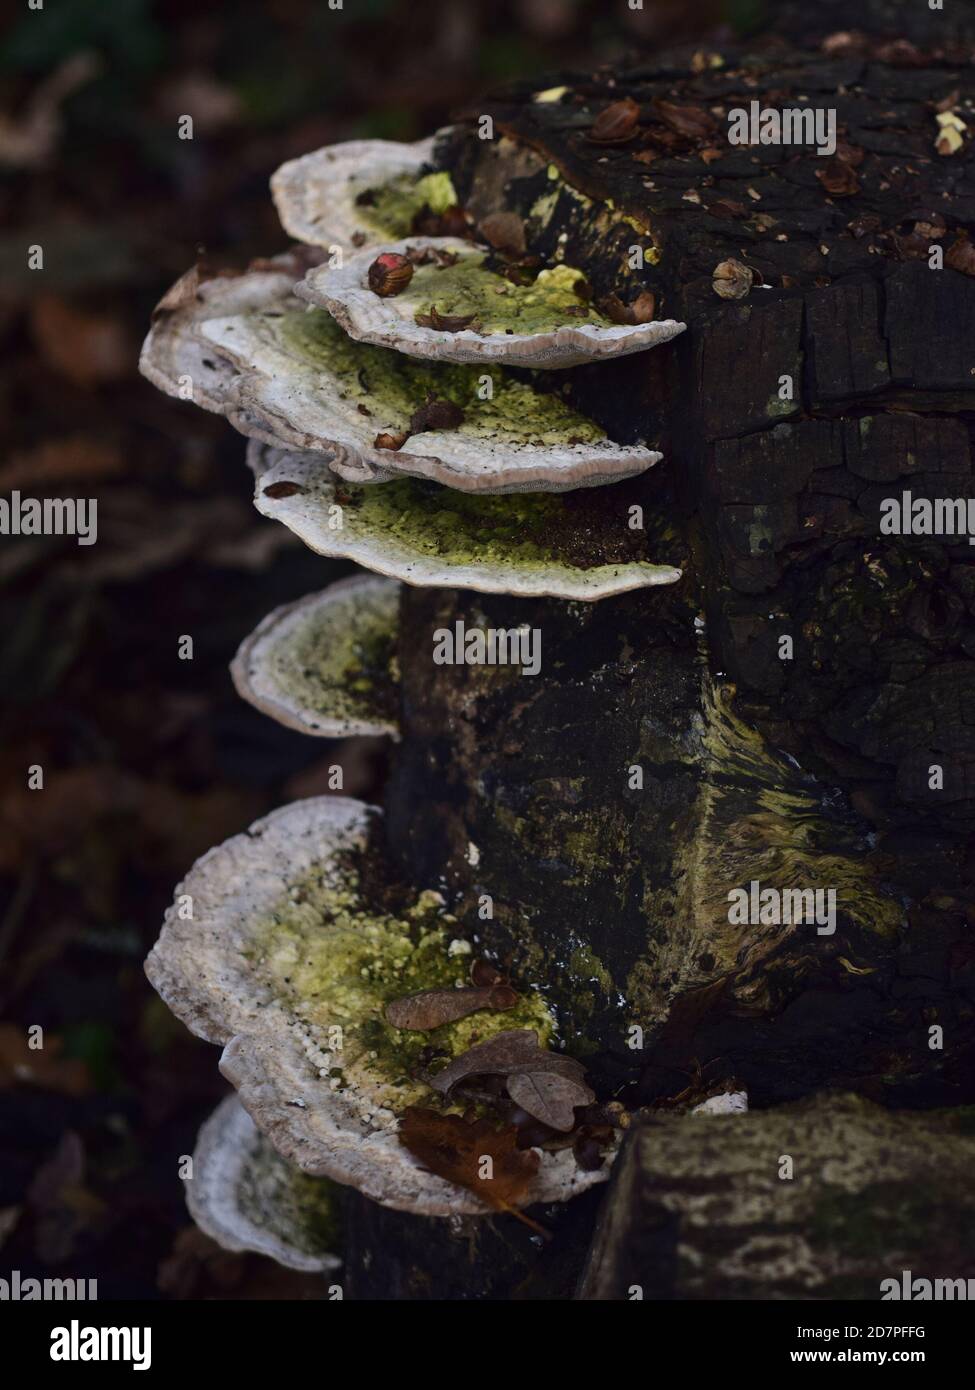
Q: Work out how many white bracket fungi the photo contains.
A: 7